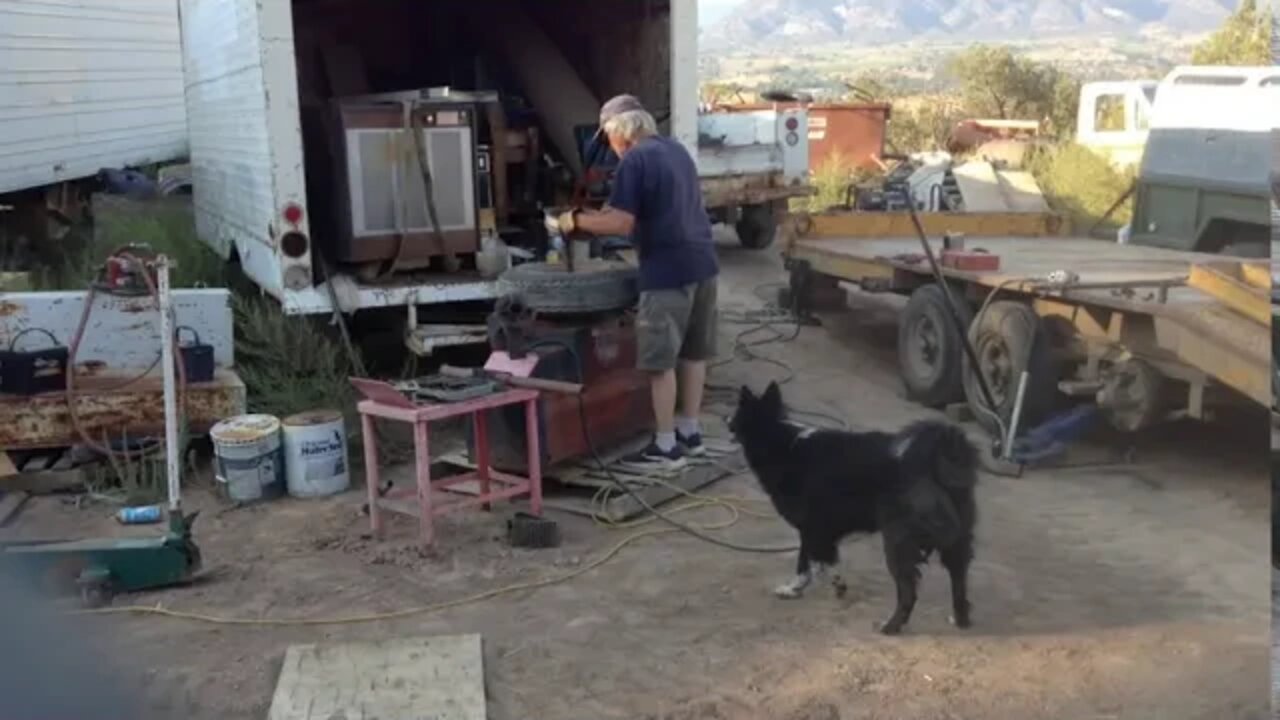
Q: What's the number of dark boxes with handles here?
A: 2